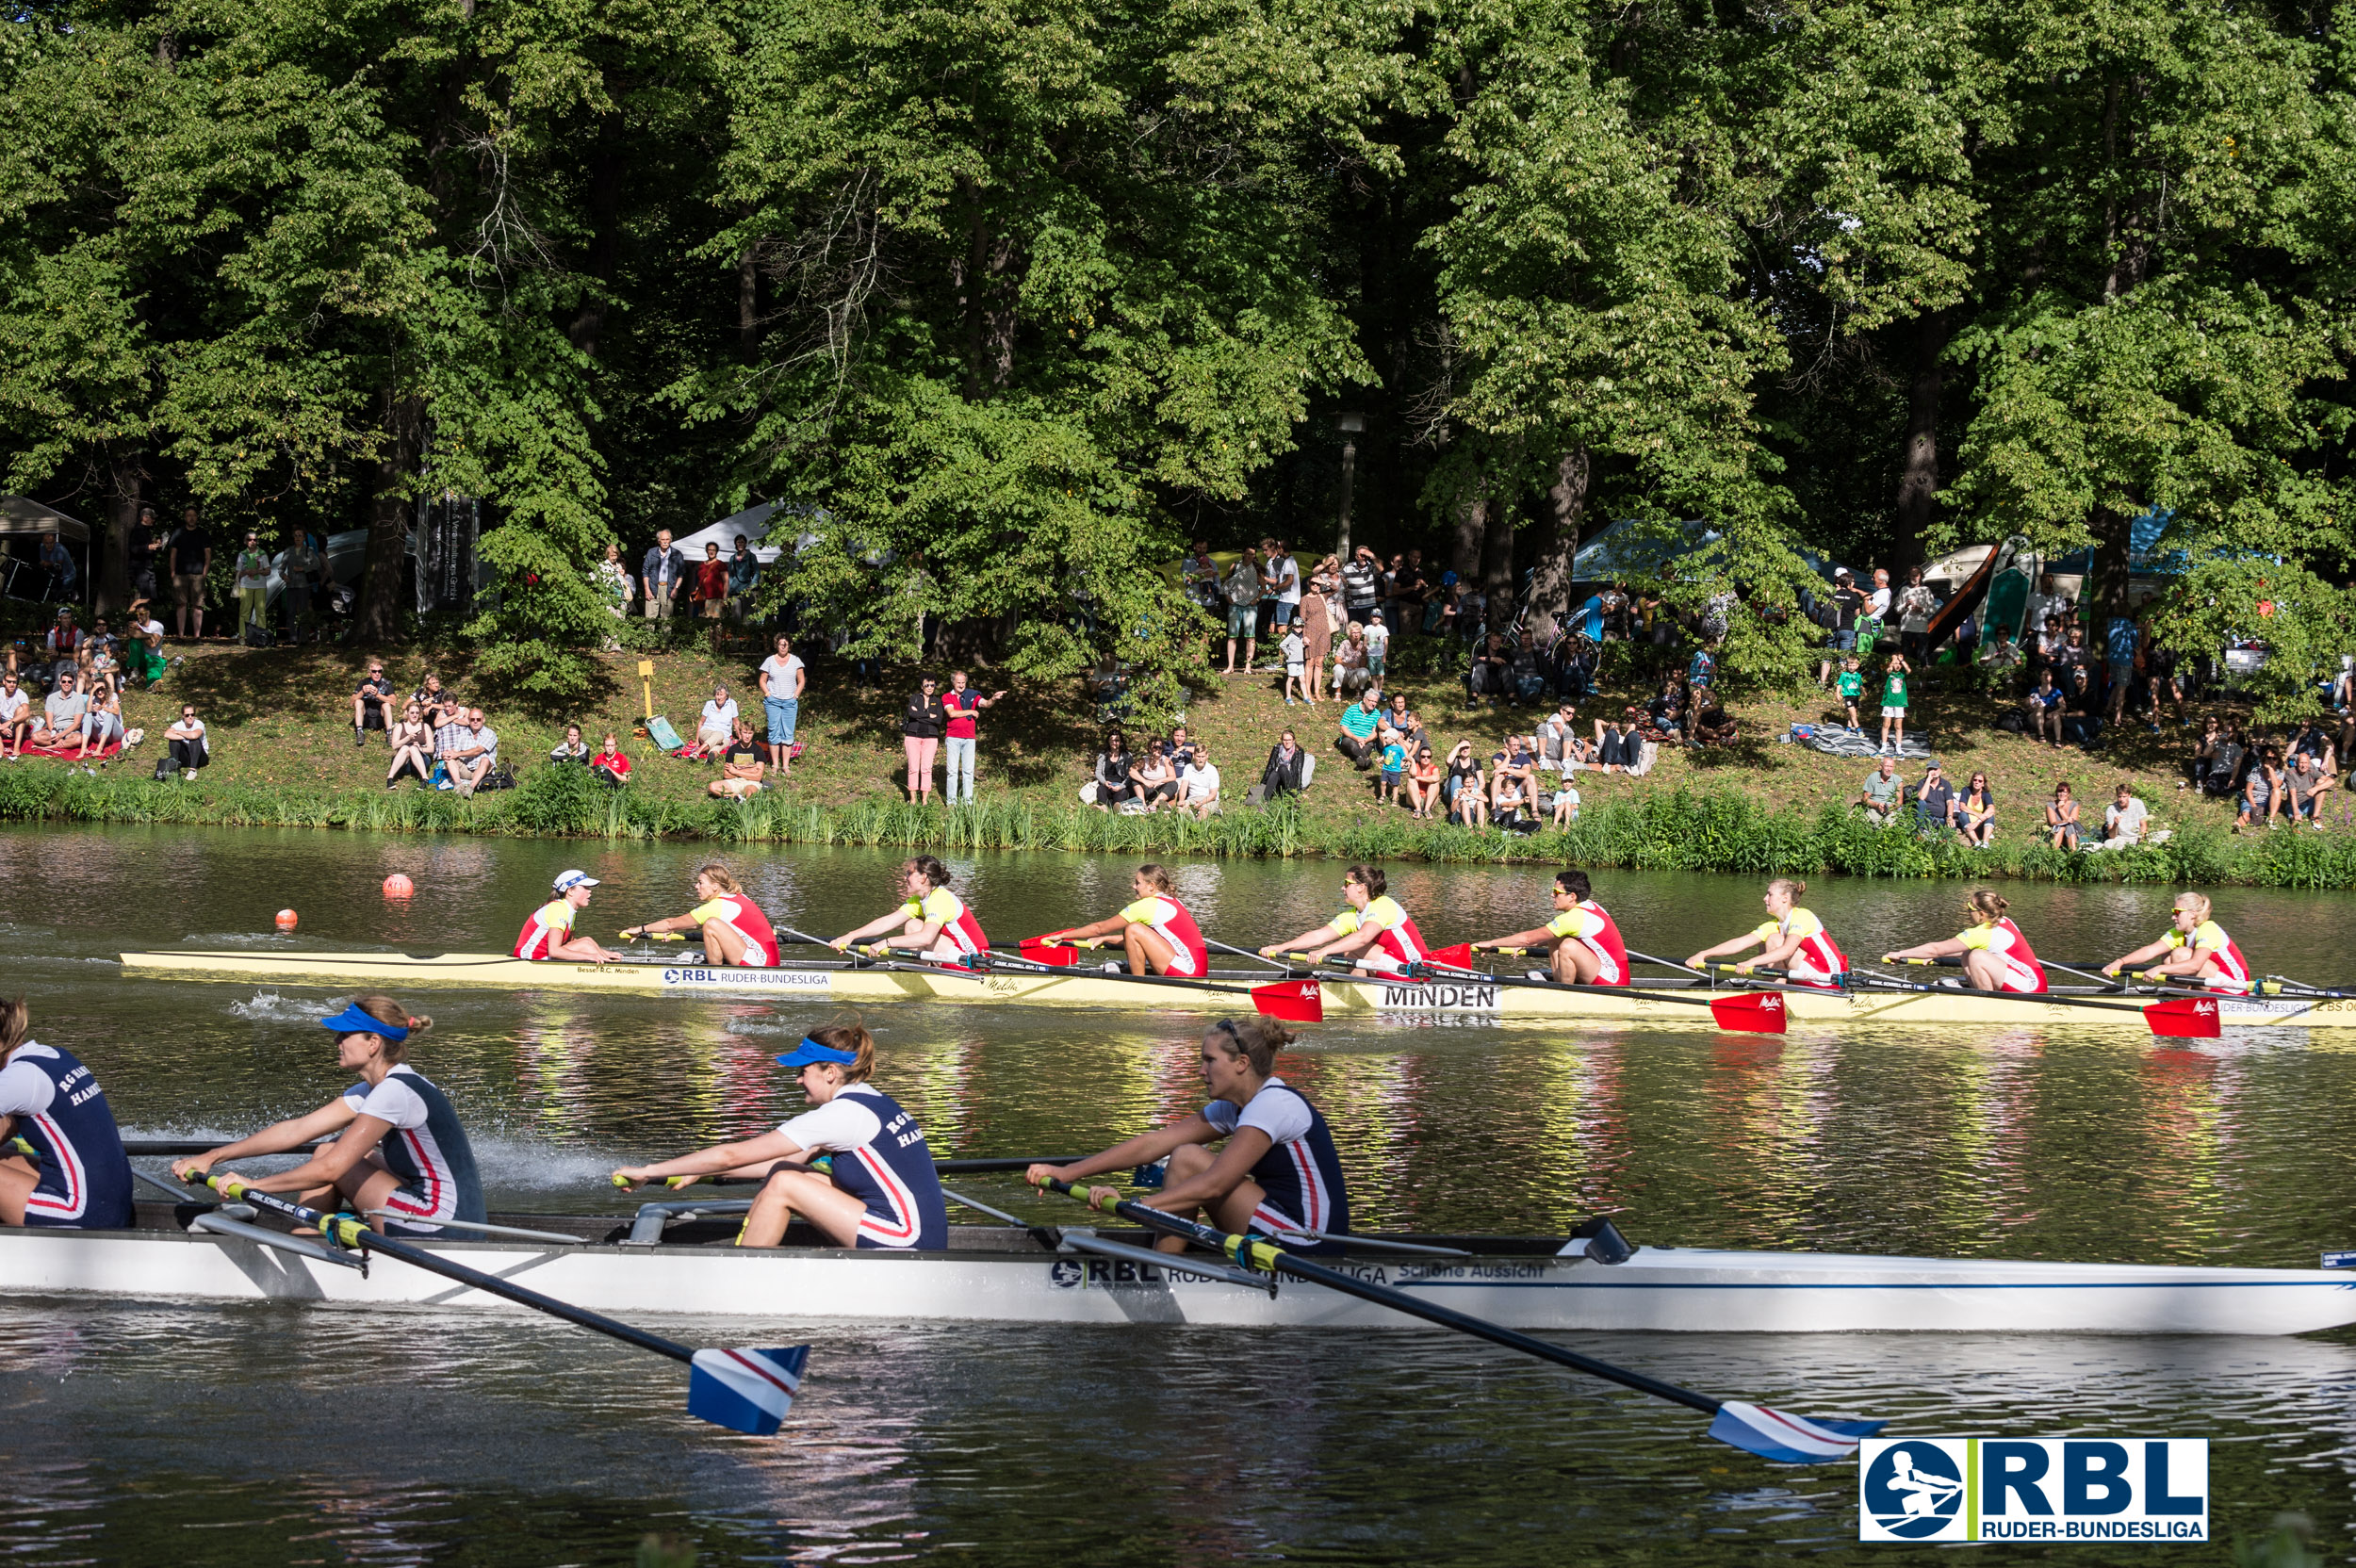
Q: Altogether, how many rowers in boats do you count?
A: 13